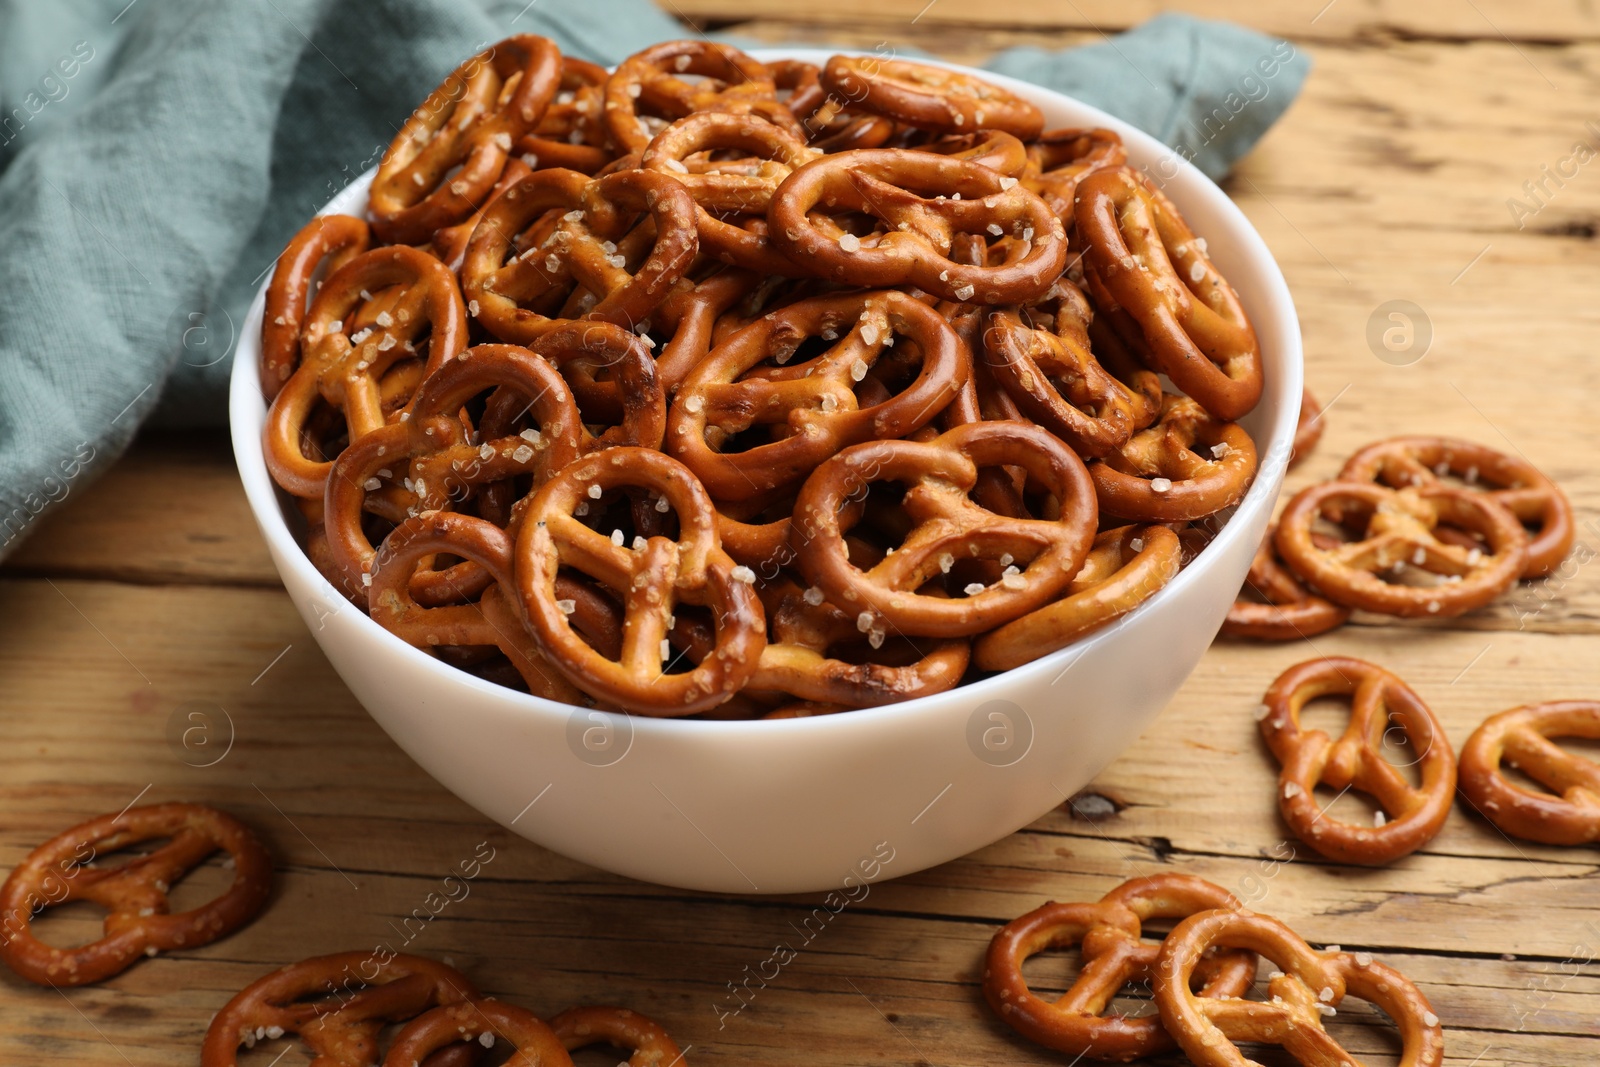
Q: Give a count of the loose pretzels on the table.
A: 12